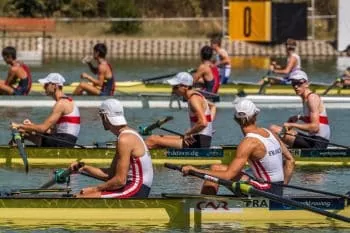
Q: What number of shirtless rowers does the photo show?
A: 0